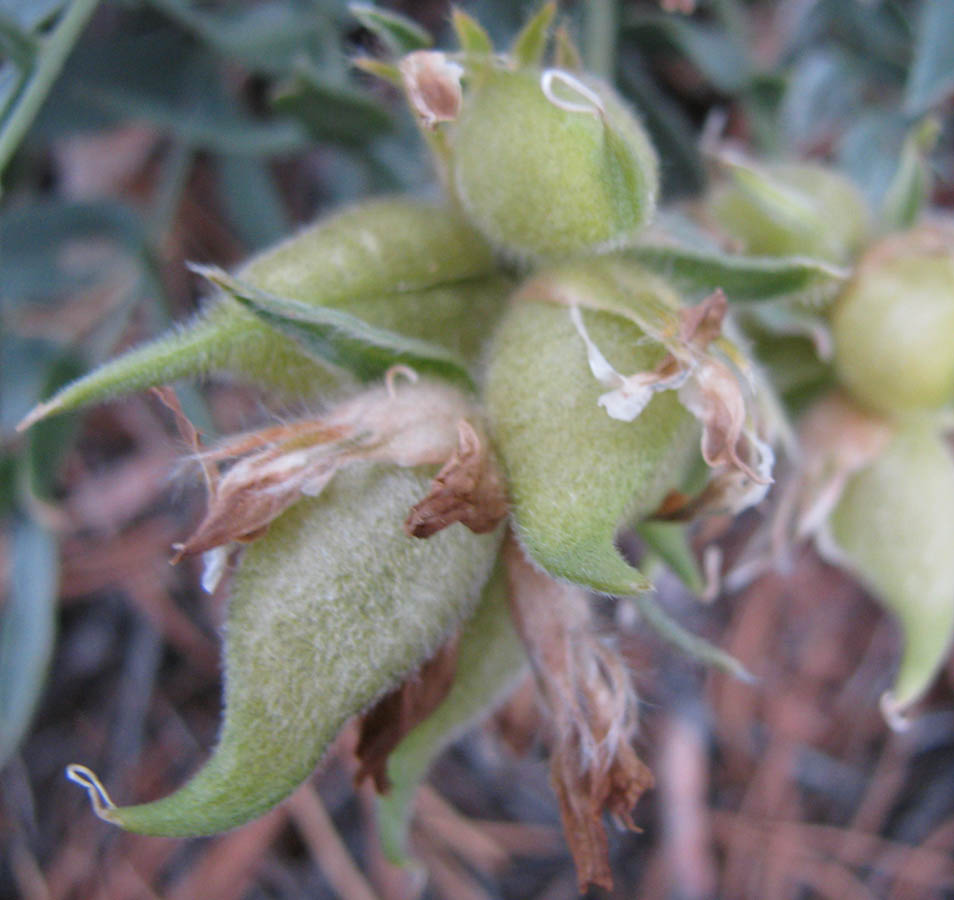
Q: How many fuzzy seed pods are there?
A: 8